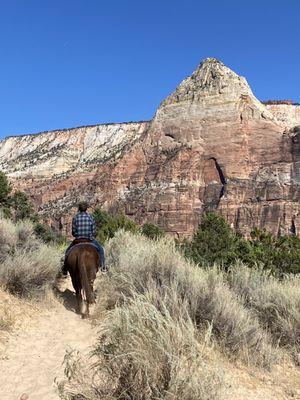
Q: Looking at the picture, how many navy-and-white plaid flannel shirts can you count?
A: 1